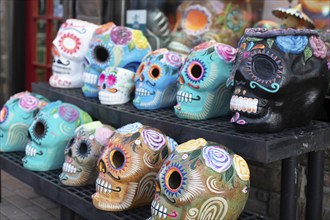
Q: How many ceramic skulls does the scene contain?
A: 11